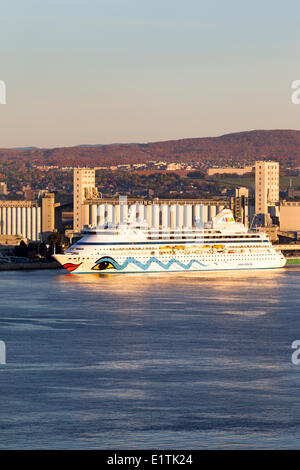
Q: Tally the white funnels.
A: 1